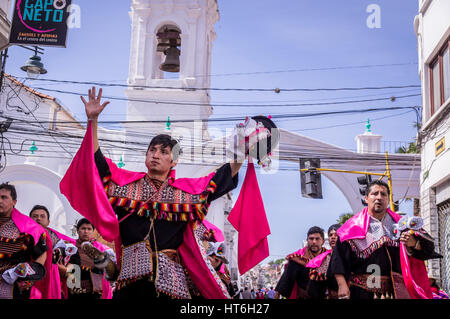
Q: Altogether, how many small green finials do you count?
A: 4